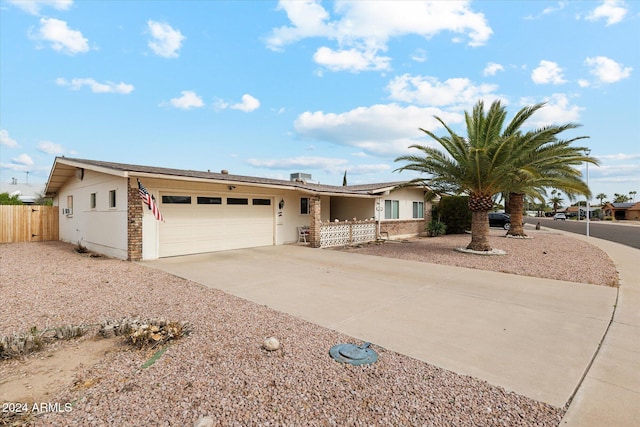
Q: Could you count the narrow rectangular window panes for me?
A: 4